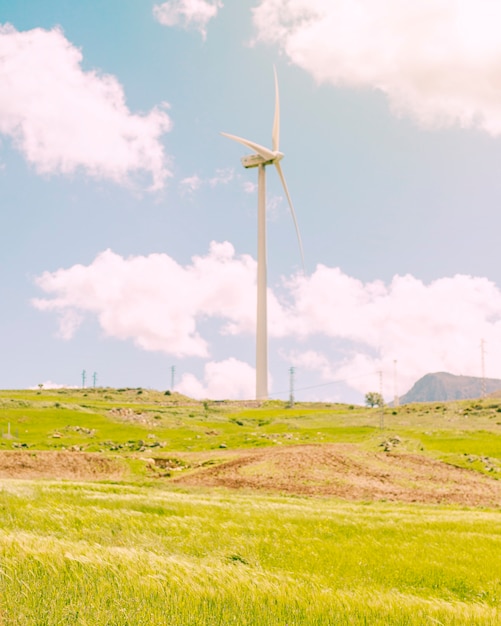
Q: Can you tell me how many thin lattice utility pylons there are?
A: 7